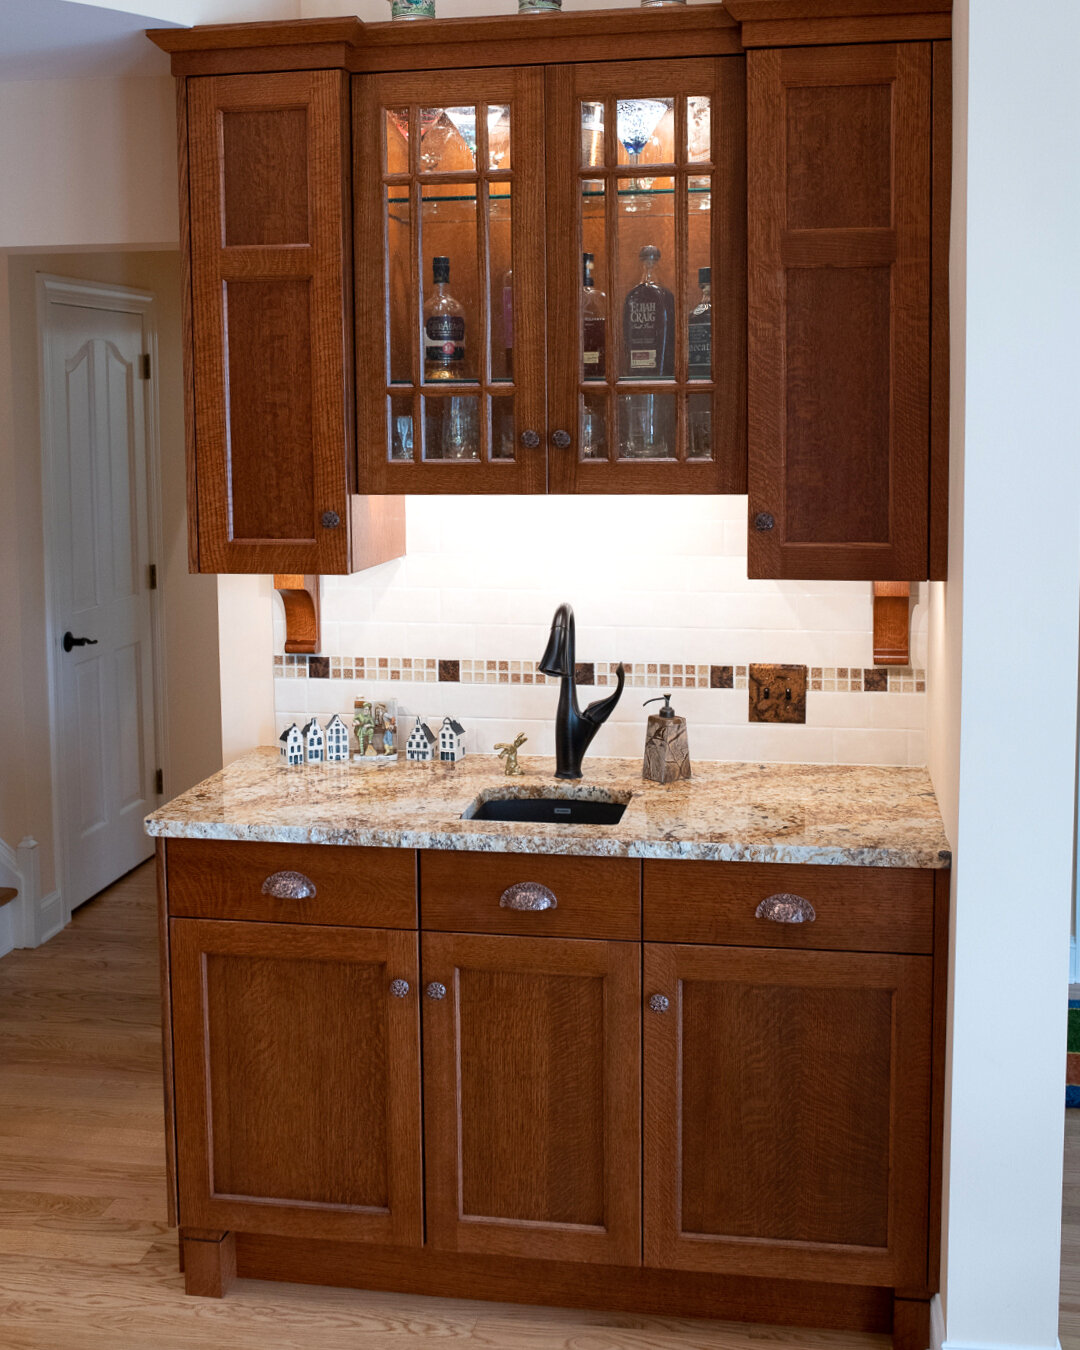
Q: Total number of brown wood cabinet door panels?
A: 7